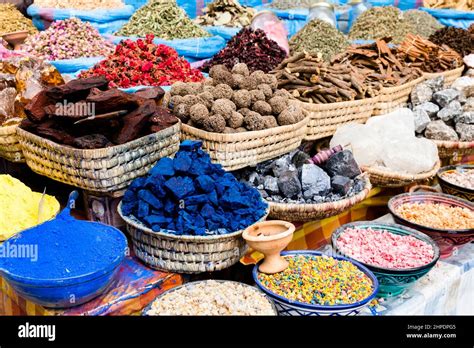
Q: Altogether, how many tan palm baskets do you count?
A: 10